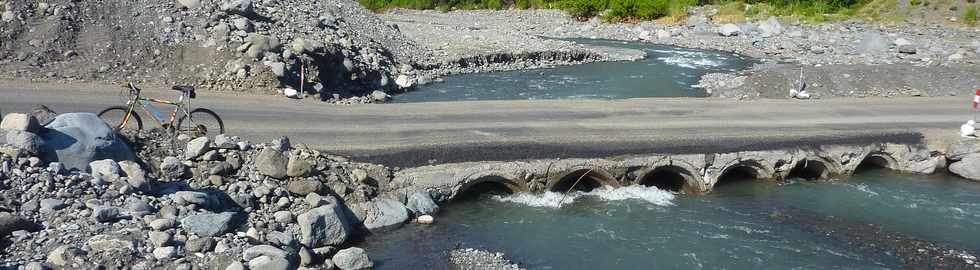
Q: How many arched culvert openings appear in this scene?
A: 6